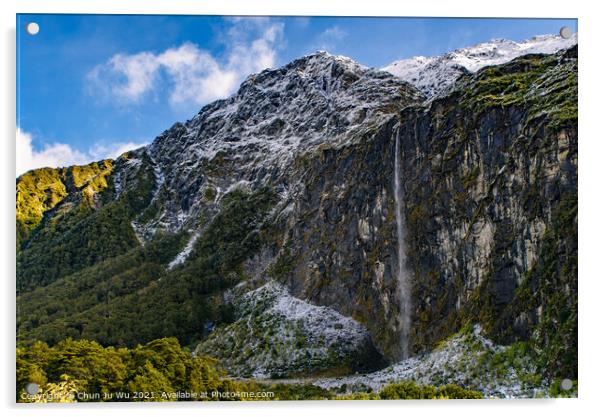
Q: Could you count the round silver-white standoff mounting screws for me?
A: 4